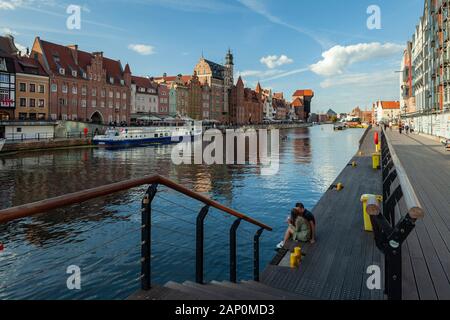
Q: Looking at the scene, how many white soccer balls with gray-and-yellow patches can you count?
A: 0